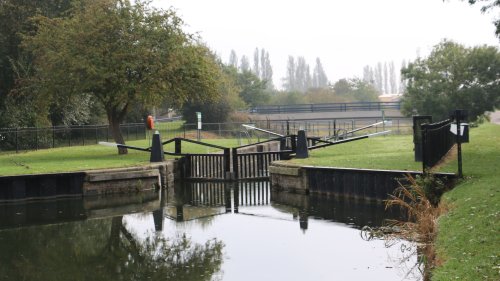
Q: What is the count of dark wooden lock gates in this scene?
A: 2